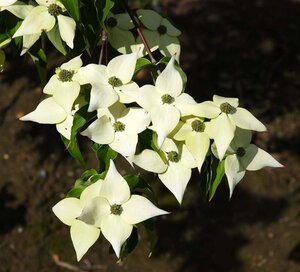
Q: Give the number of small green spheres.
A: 12